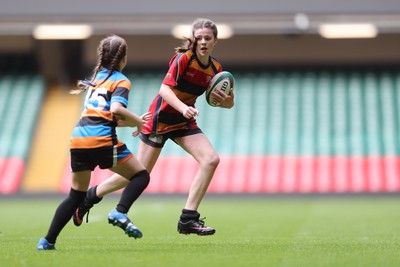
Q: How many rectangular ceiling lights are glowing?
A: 3